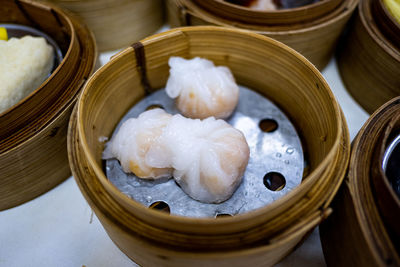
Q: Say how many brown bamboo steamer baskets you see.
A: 6